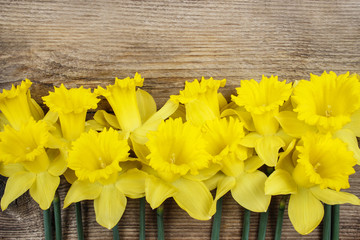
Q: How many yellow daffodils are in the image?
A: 11